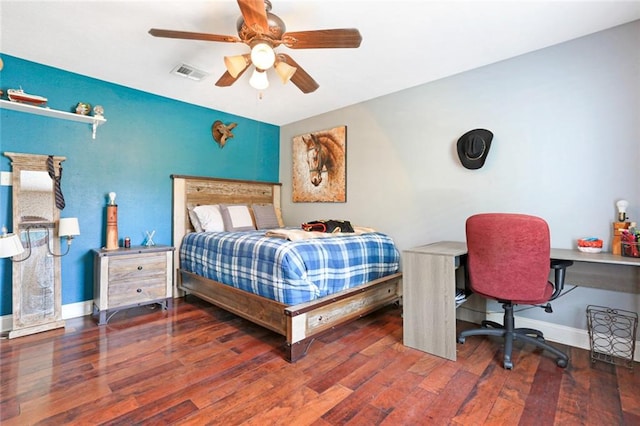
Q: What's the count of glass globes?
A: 4